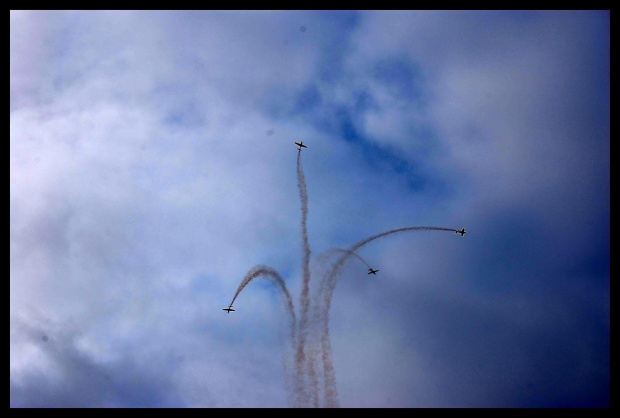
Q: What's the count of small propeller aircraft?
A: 4